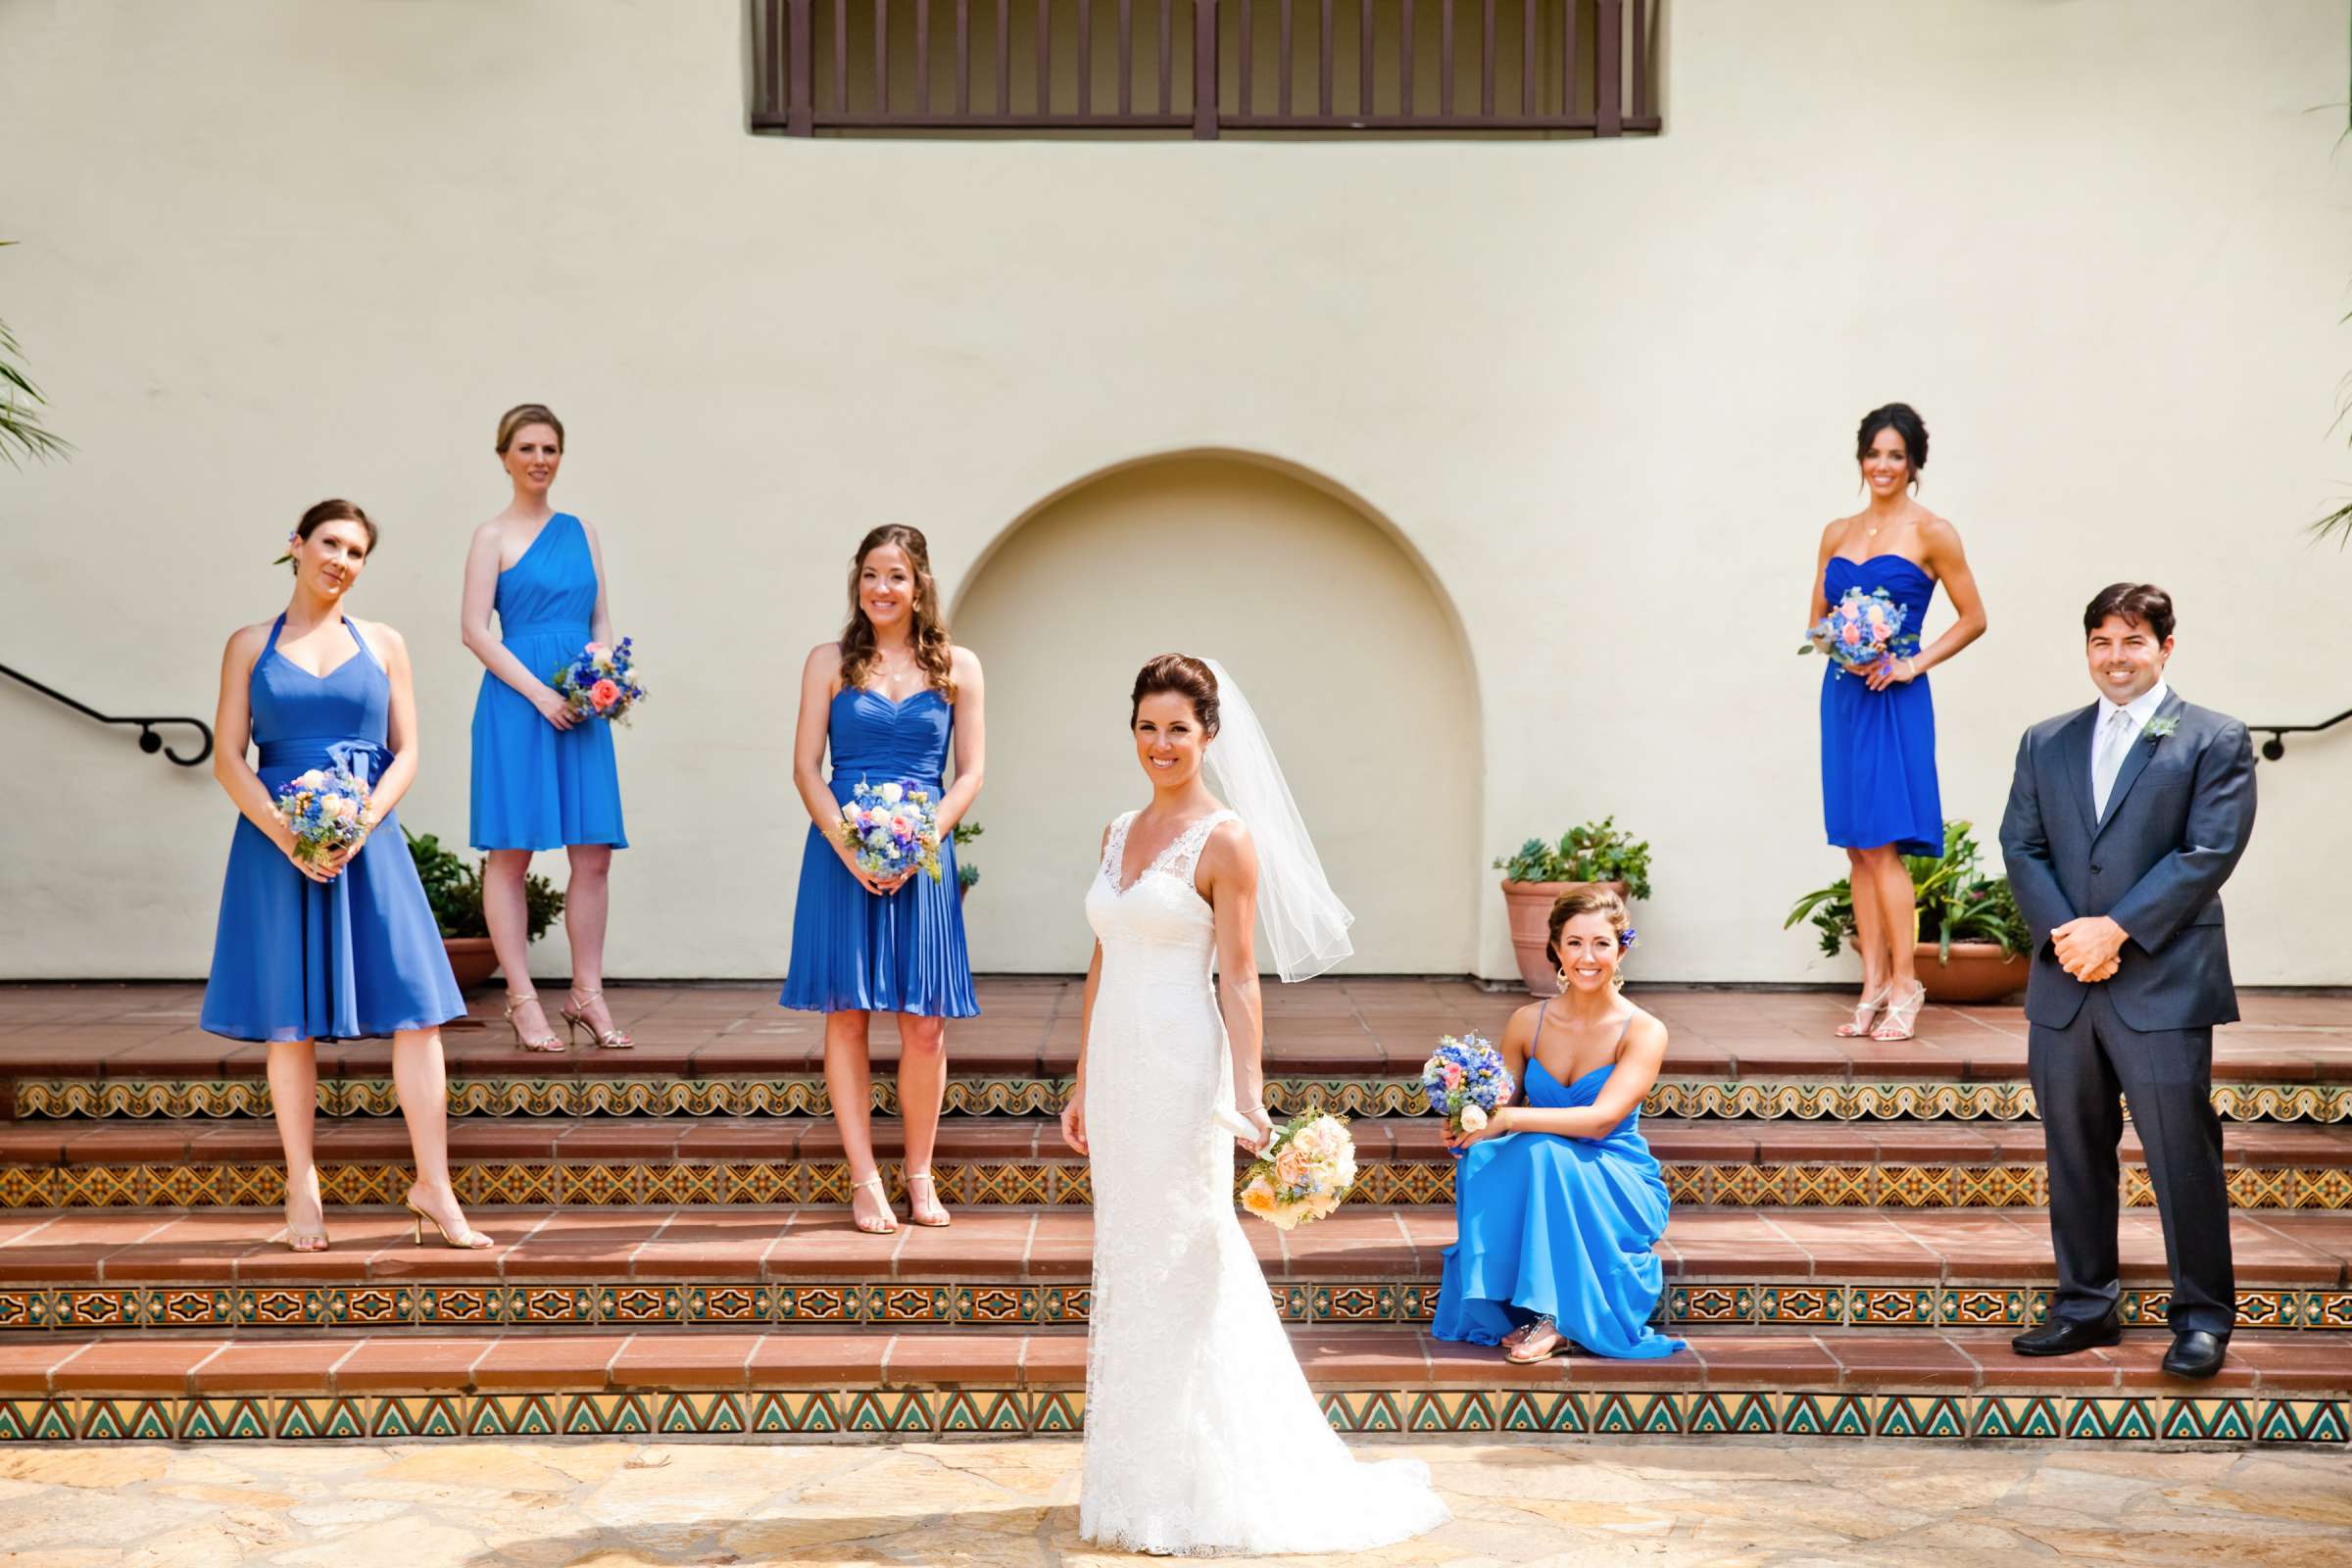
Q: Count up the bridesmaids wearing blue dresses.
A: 5